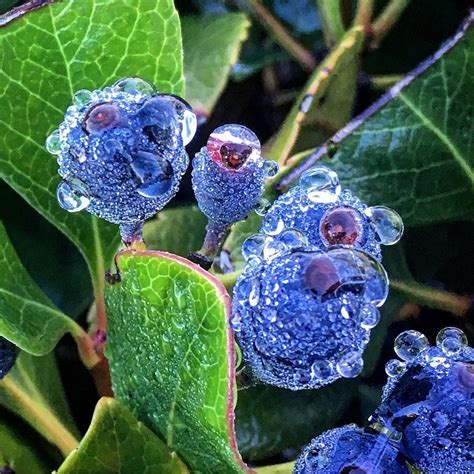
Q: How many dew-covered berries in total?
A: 6